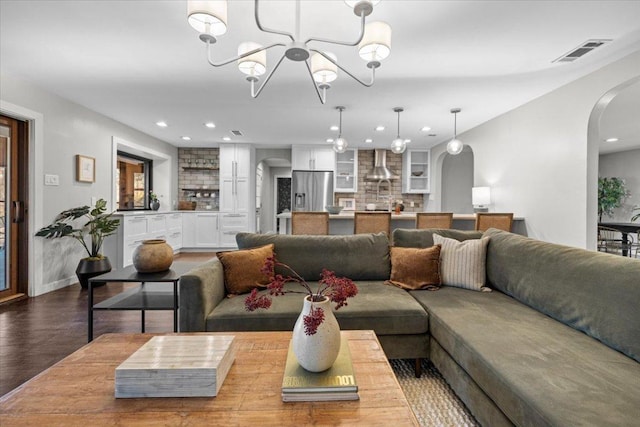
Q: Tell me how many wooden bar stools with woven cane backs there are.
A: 4